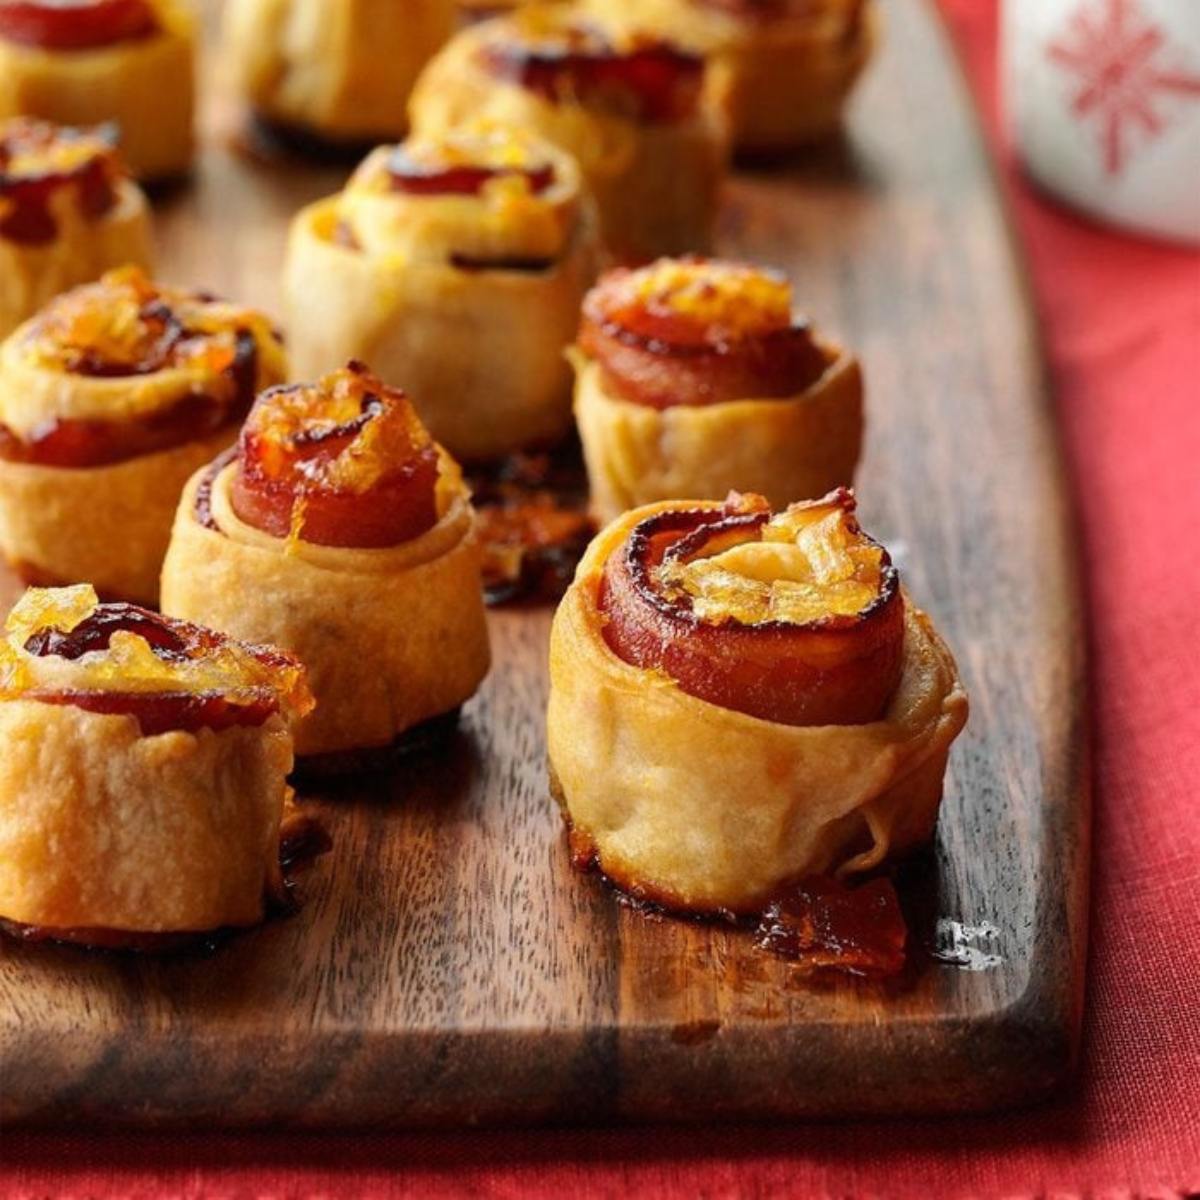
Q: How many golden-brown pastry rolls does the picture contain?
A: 11